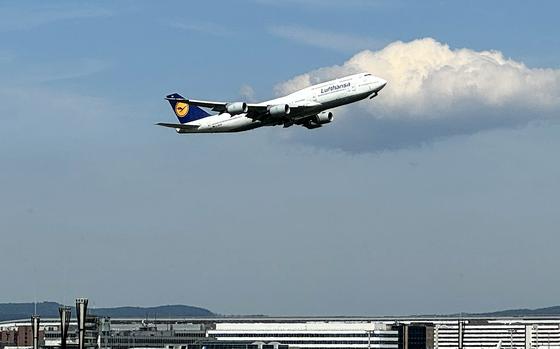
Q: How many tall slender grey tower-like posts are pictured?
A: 3